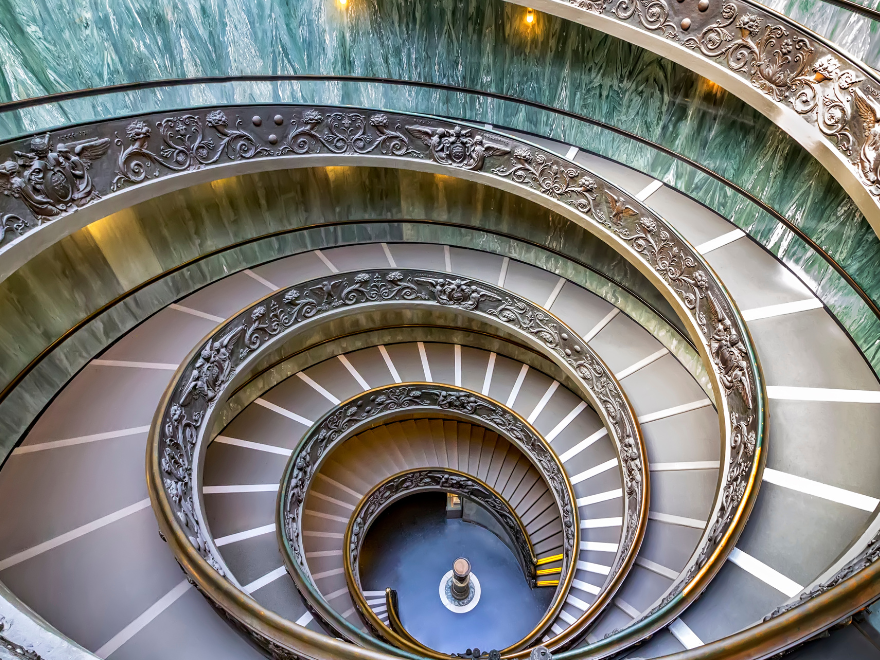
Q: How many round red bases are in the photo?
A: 0